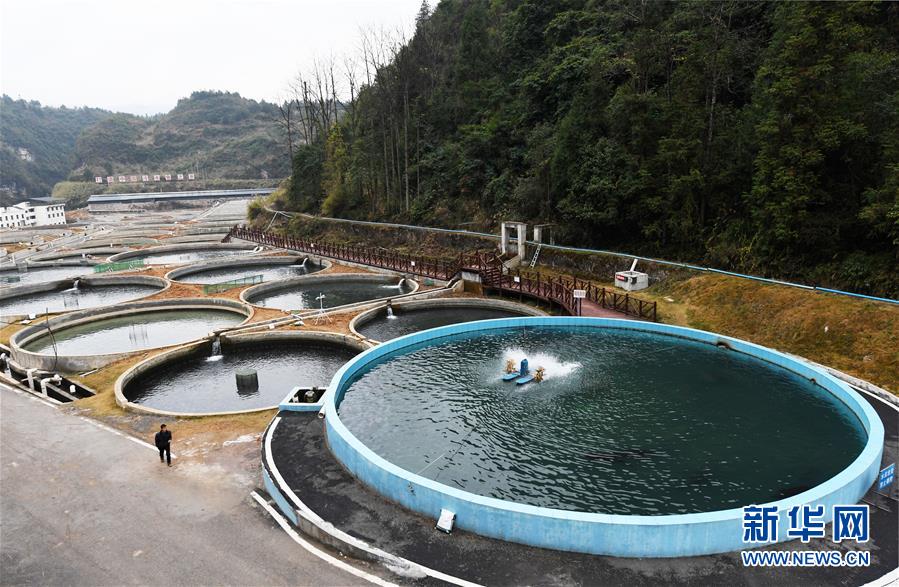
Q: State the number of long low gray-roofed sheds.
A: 1